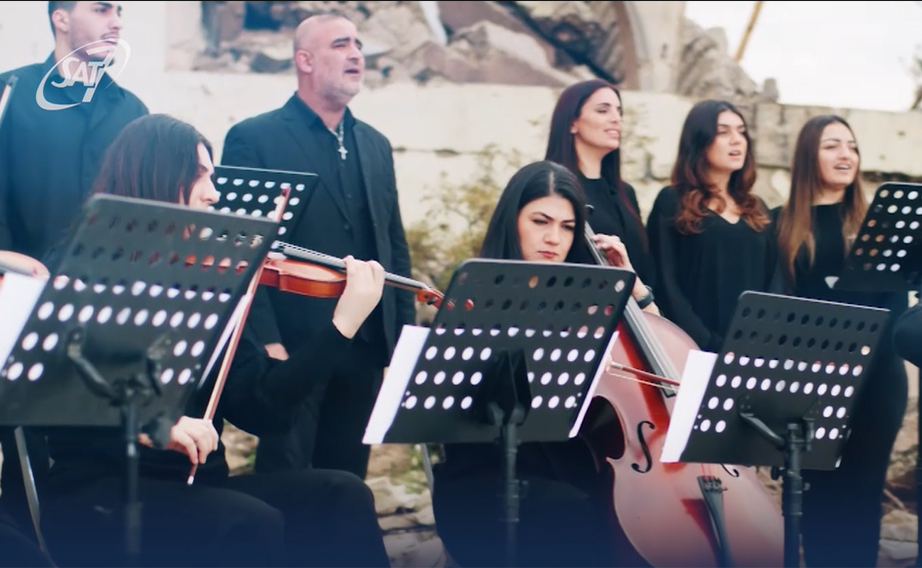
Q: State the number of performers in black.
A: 7